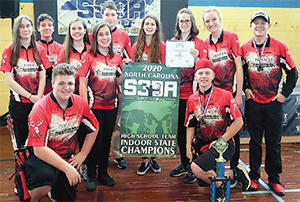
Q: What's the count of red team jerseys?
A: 11